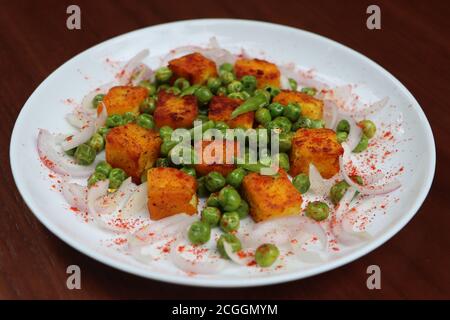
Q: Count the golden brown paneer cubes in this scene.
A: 11